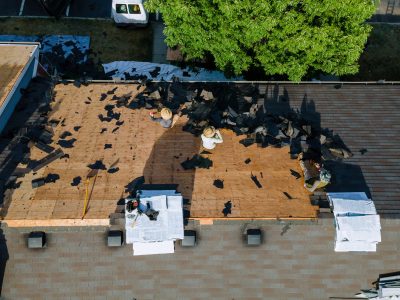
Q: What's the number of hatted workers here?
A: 2